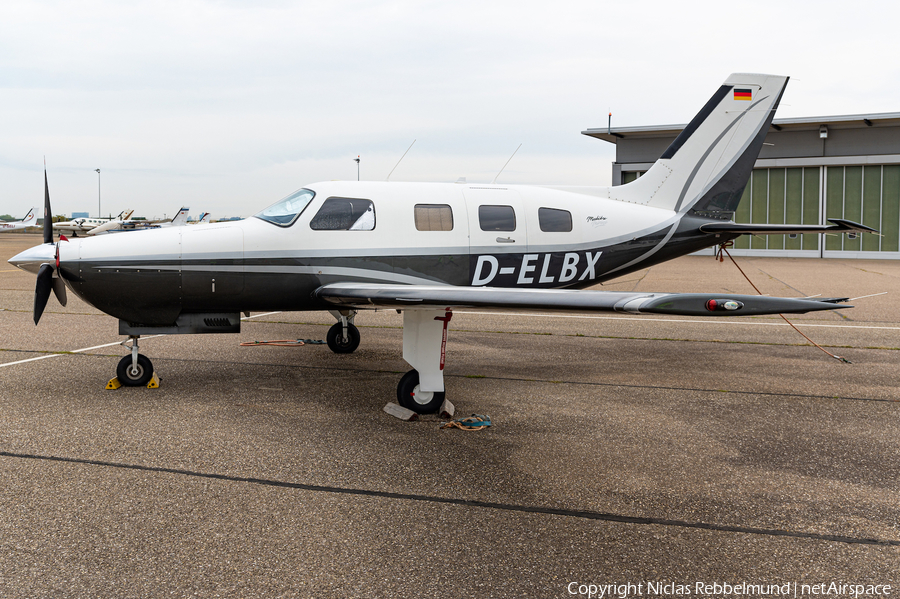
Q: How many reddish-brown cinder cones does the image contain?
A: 0